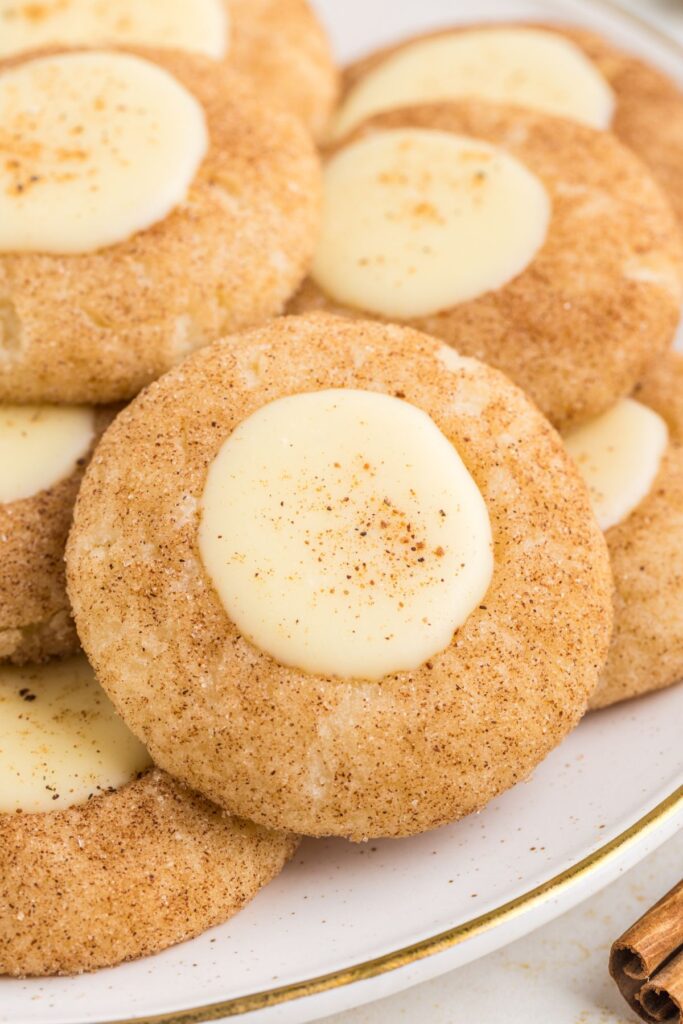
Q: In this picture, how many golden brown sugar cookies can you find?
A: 8